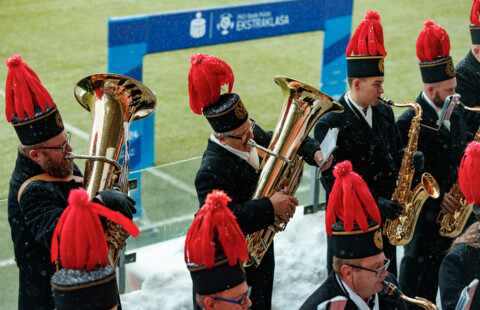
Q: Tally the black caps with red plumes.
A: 9